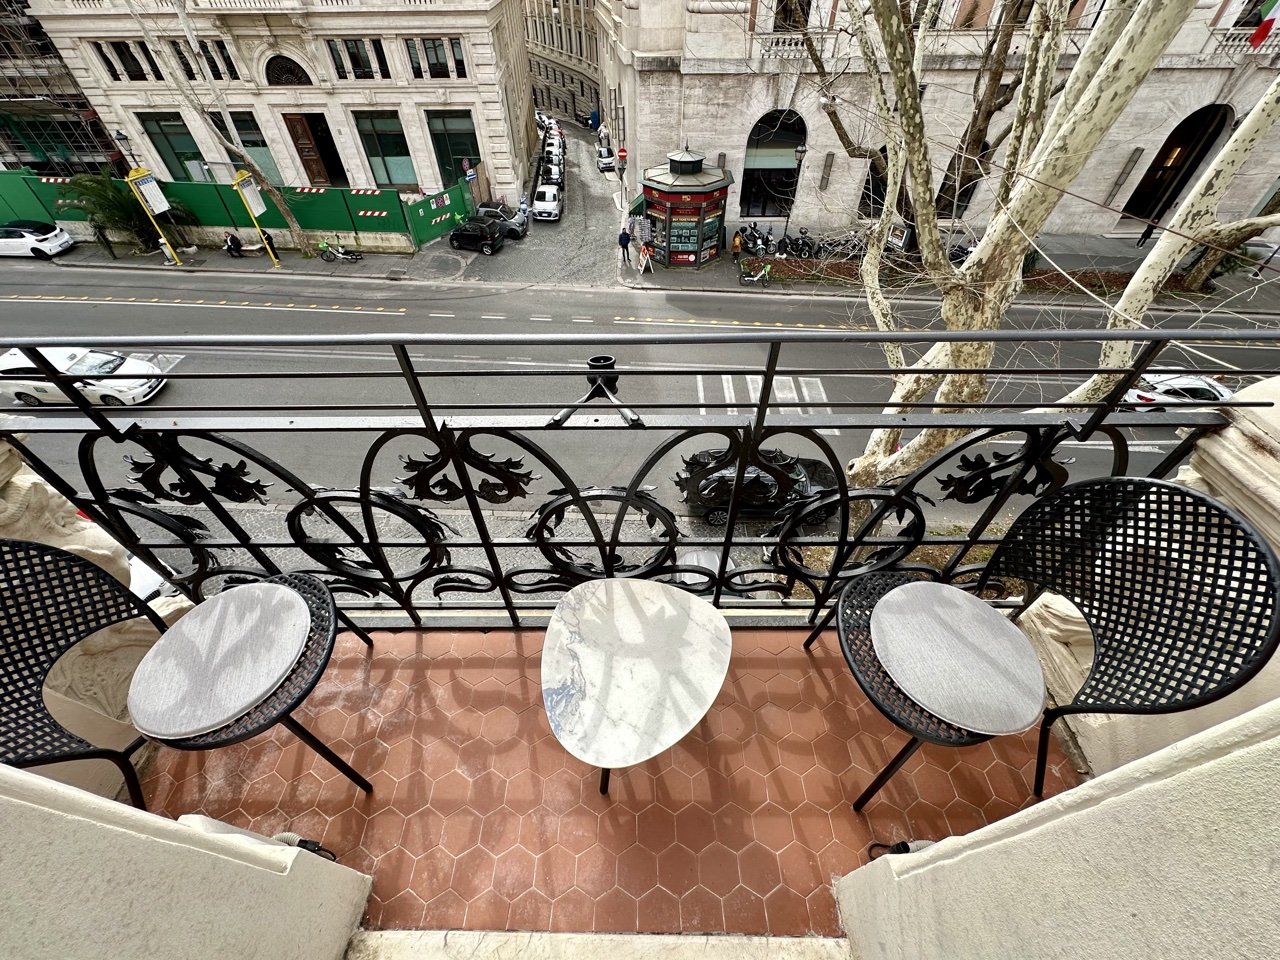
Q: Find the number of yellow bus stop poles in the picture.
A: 2